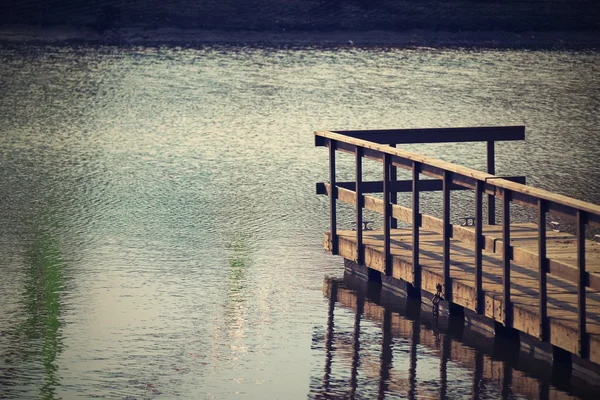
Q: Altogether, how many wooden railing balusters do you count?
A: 11